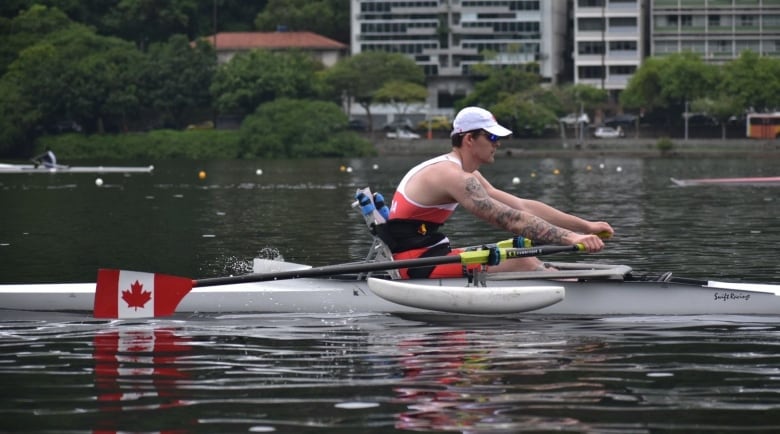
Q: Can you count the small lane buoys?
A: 12